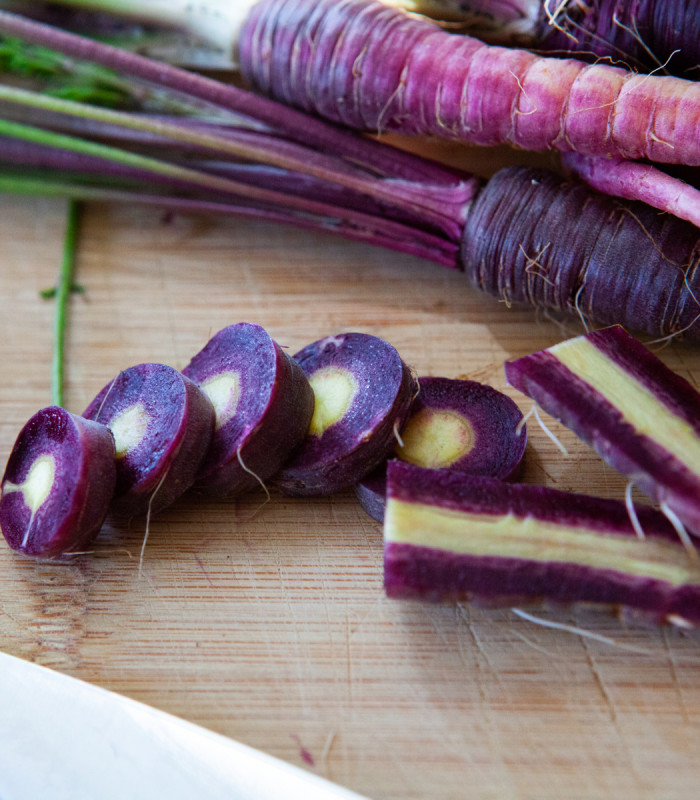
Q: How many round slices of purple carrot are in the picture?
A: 5